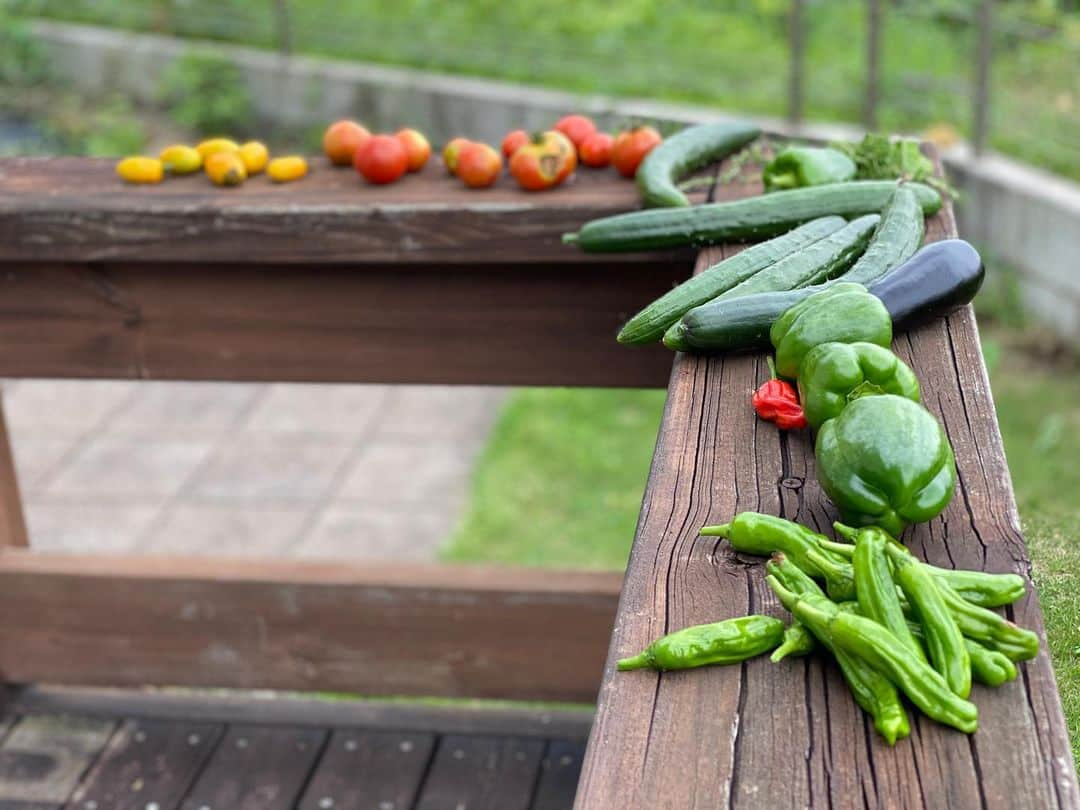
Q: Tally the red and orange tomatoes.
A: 10